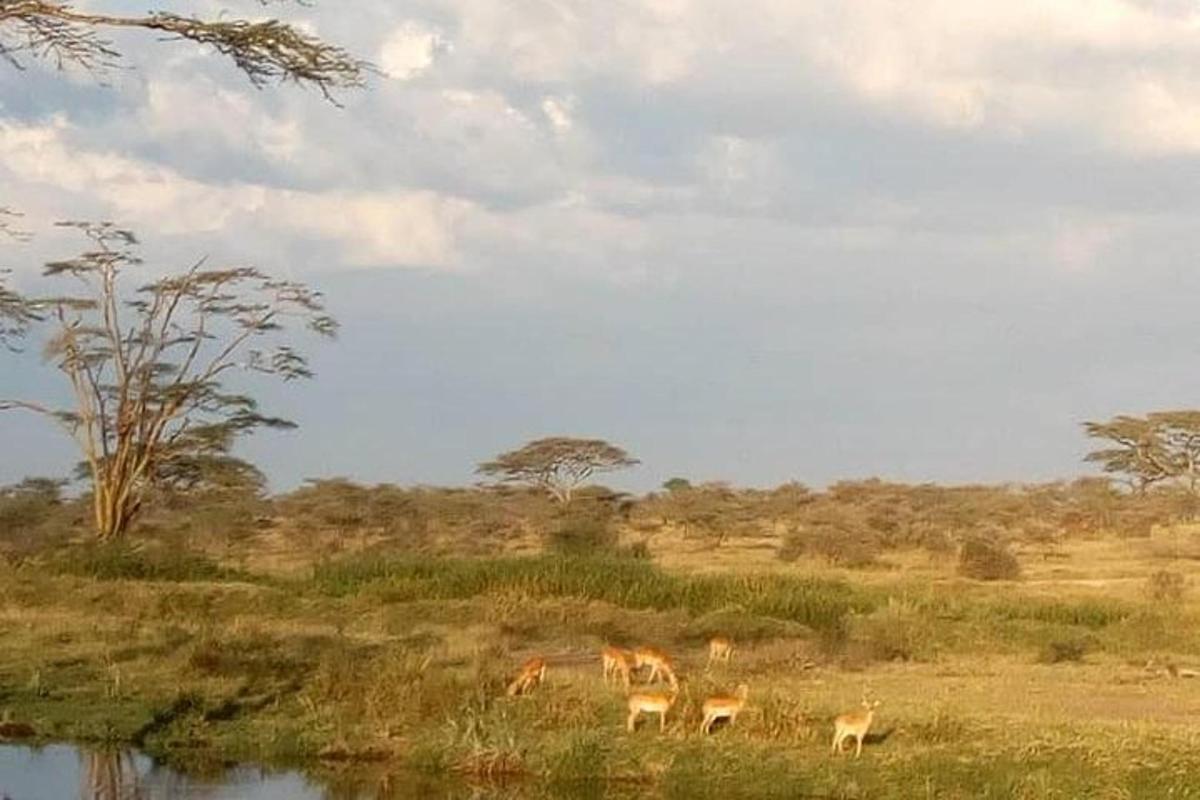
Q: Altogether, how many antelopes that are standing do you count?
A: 7